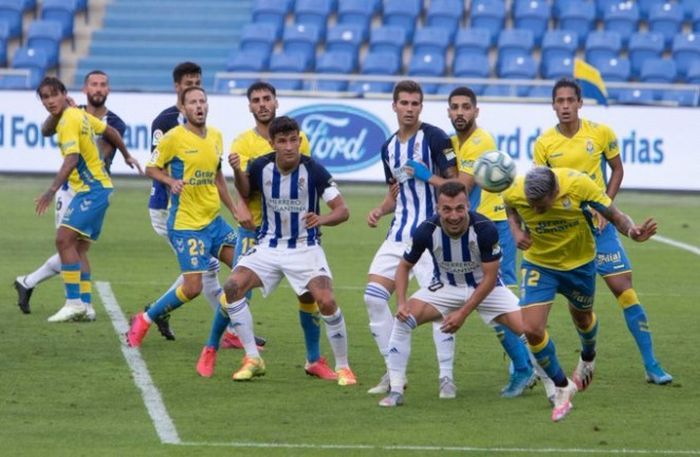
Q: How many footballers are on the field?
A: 11